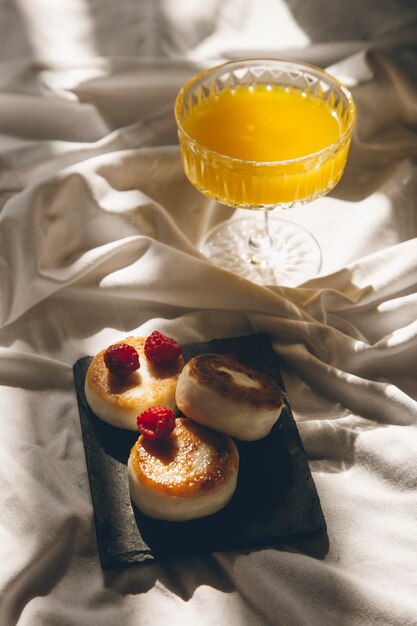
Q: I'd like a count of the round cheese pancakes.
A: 3